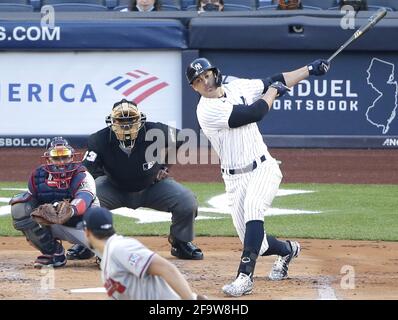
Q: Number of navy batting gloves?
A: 2